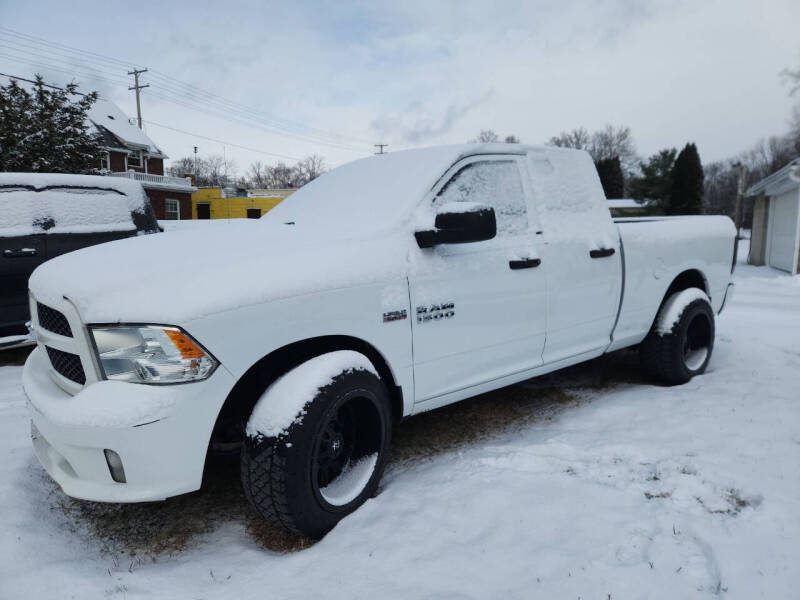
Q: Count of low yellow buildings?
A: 1